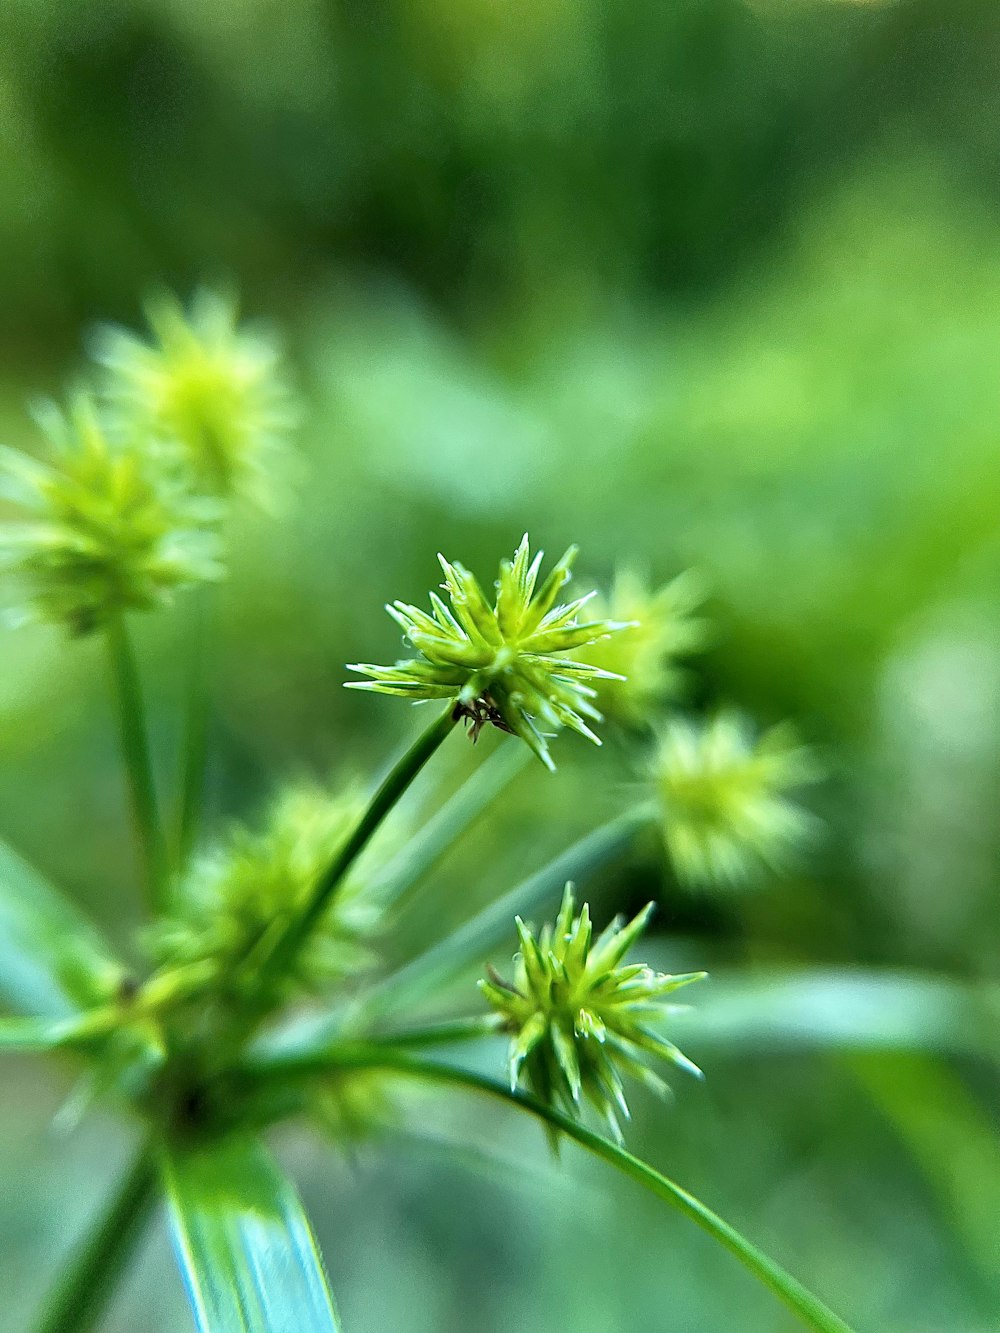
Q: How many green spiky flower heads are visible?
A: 7